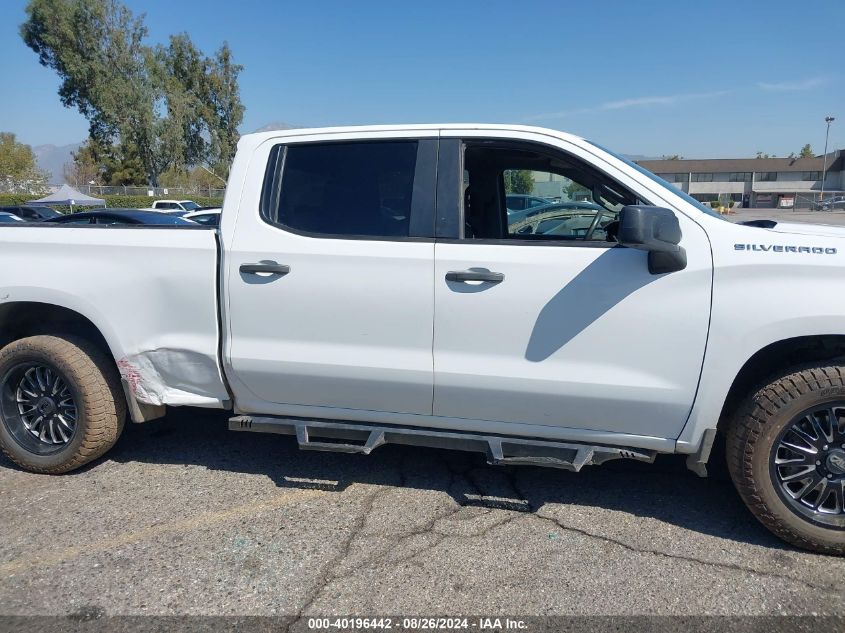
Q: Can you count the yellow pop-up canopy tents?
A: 0